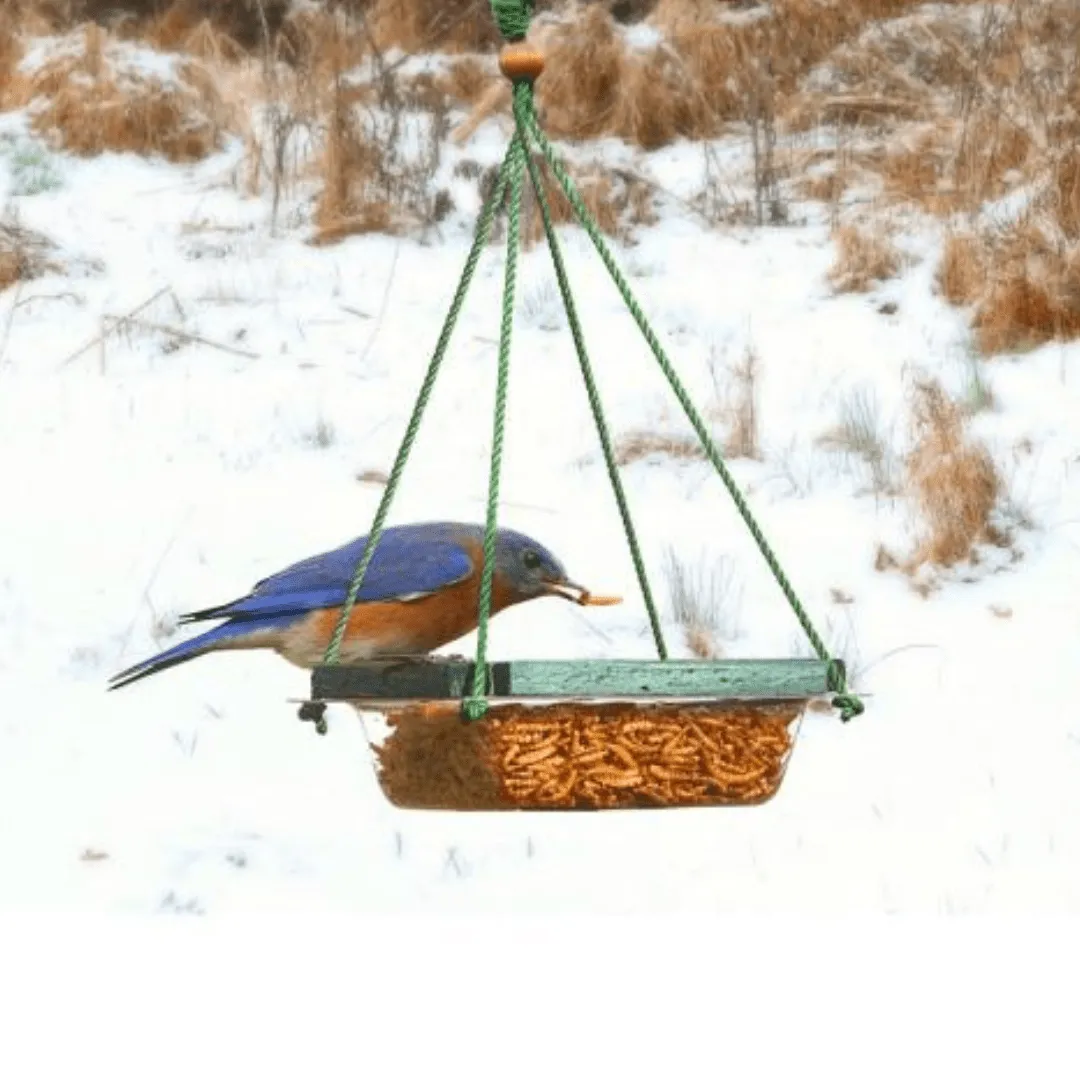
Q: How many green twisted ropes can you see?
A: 4